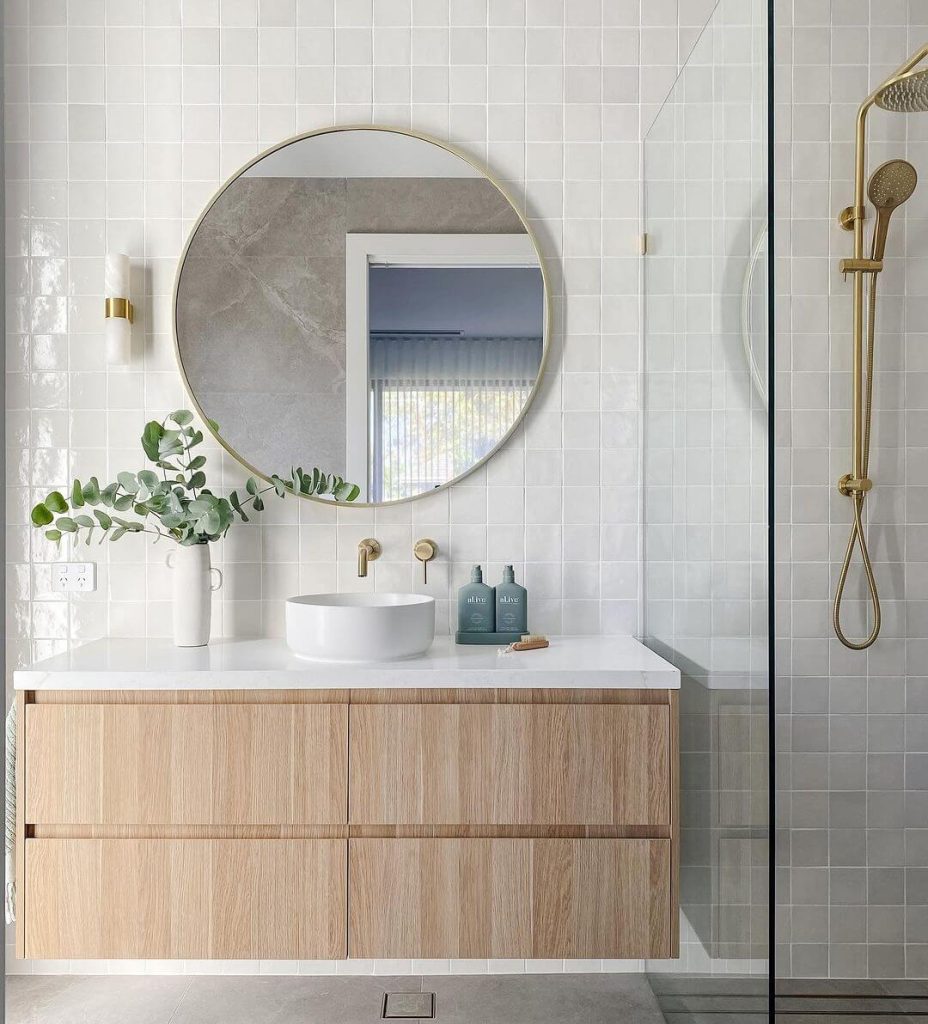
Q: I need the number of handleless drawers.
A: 4